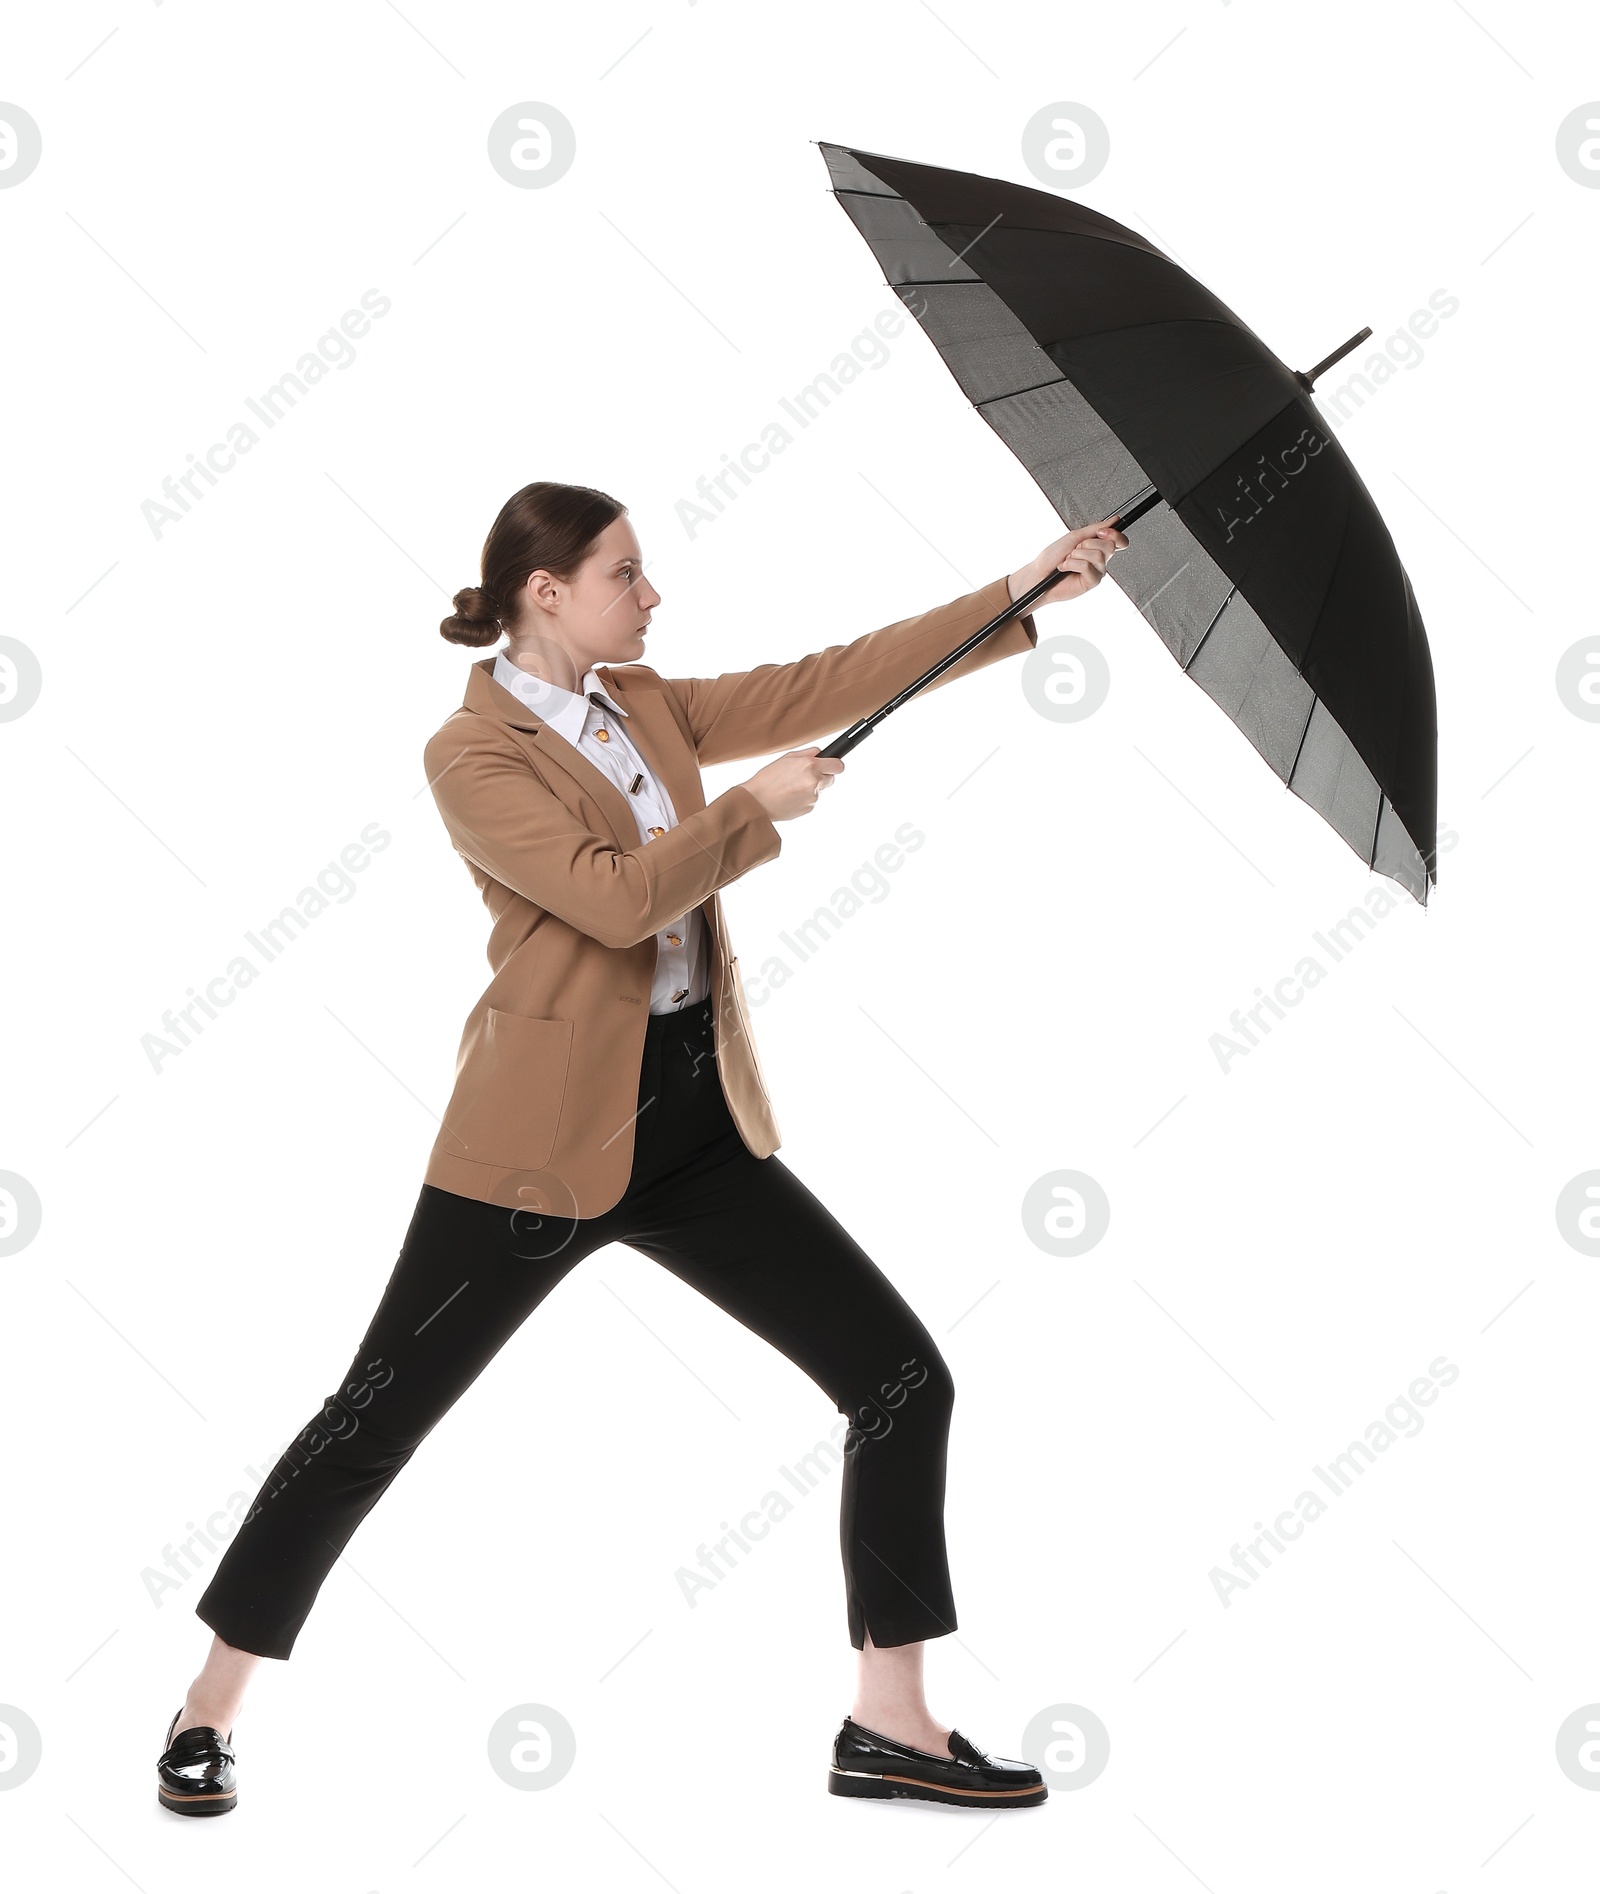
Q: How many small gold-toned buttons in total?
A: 3